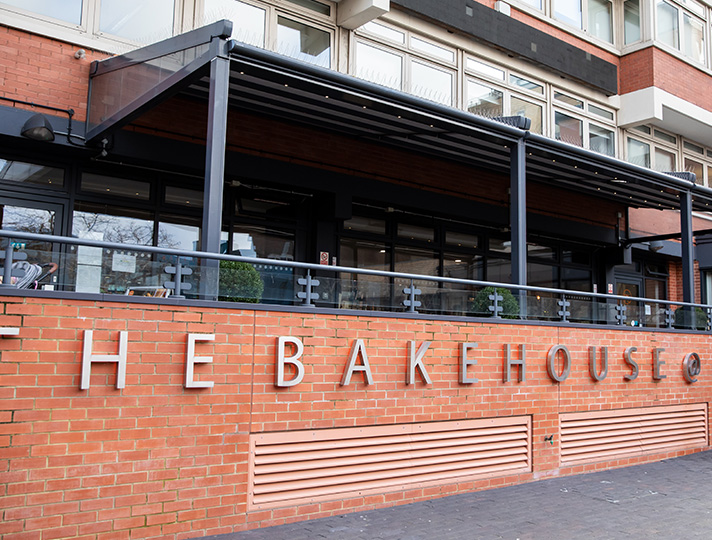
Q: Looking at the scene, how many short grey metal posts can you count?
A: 9